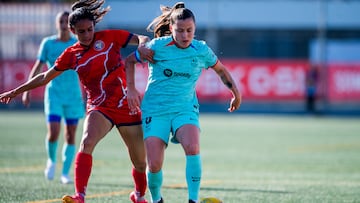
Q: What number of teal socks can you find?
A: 4